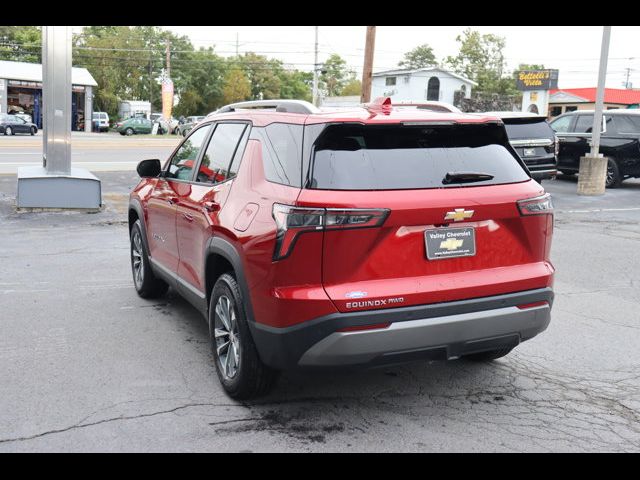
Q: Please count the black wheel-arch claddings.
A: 2